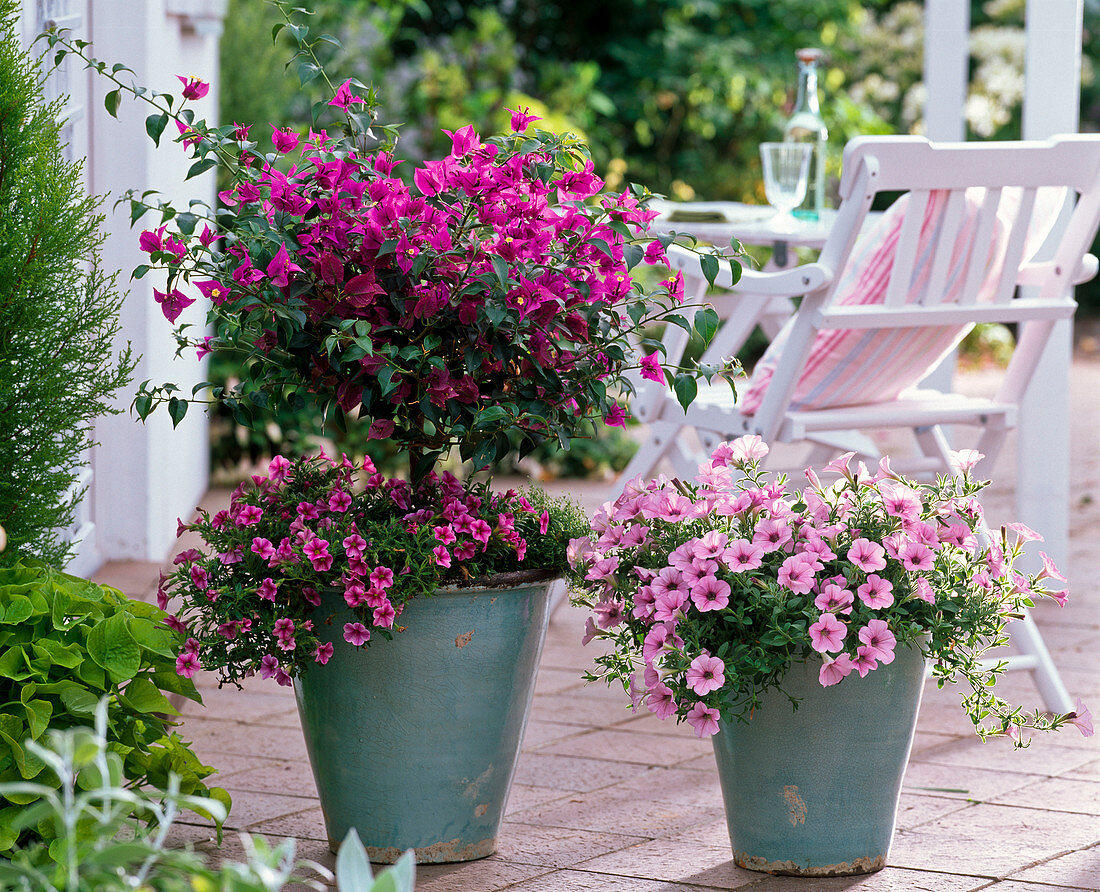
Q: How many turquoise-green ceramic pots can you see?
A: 2